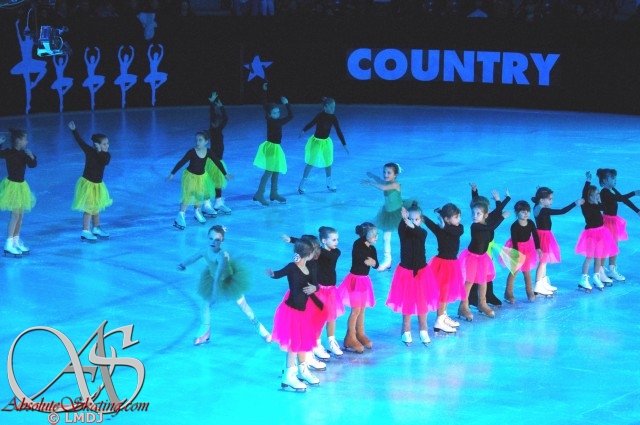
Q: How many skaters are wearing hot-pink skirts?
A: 11